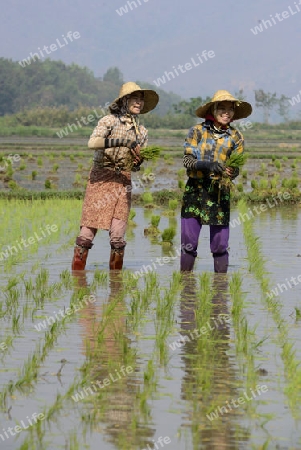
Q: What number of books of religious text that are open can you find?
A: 0